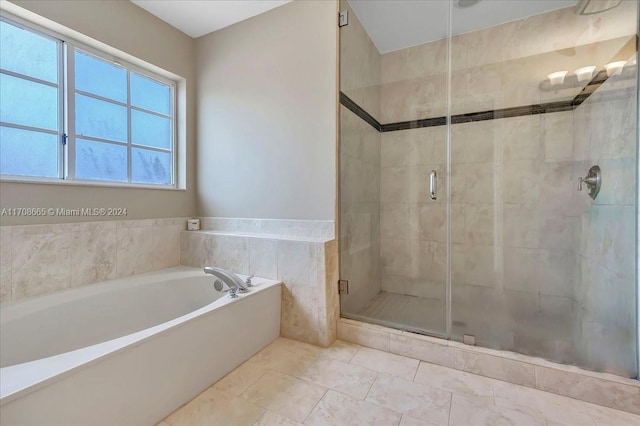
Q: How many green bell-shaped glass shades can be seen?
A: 0